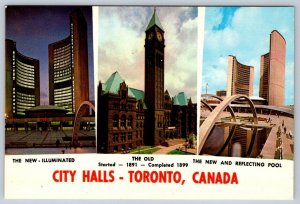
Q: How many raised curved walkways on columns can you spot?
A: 1